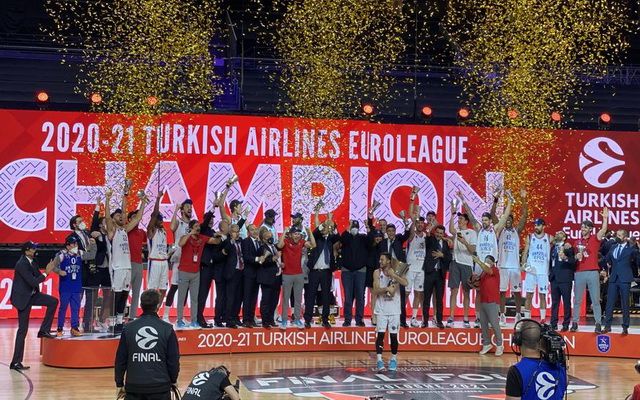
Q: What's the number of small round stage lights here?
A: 9